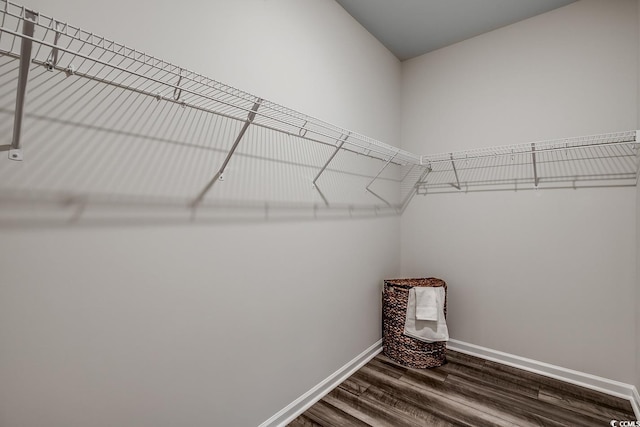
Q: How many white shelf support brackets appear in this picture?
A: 6